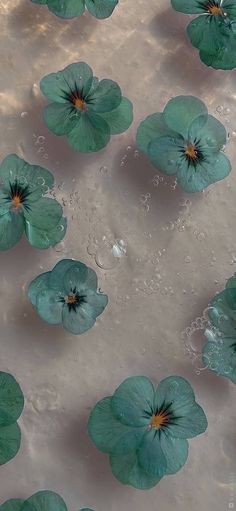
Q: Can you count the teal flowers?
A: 10